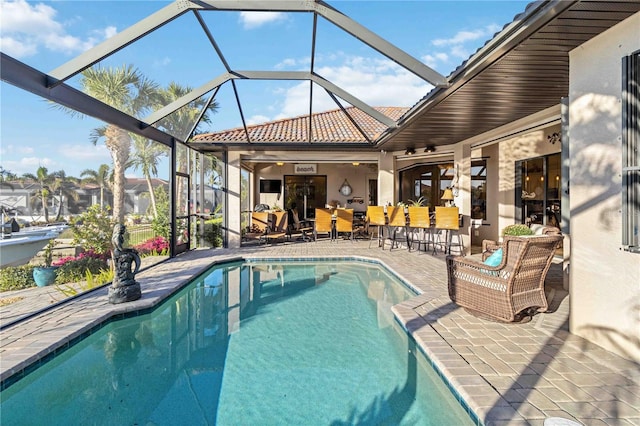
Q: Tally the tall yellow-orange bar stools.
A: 4